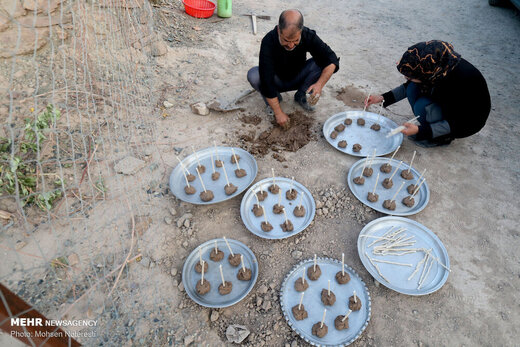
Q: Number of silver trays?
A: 7